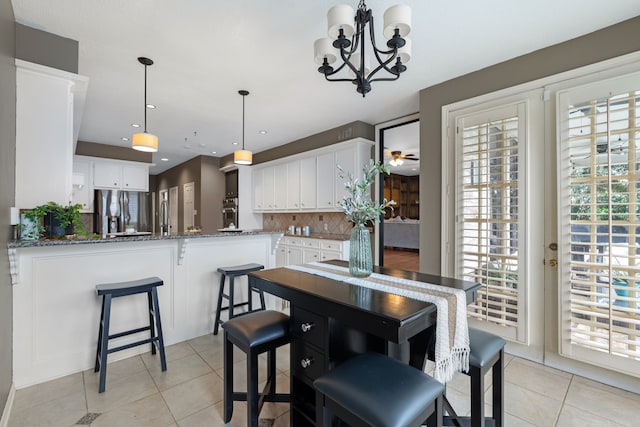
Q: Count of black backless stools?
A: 5